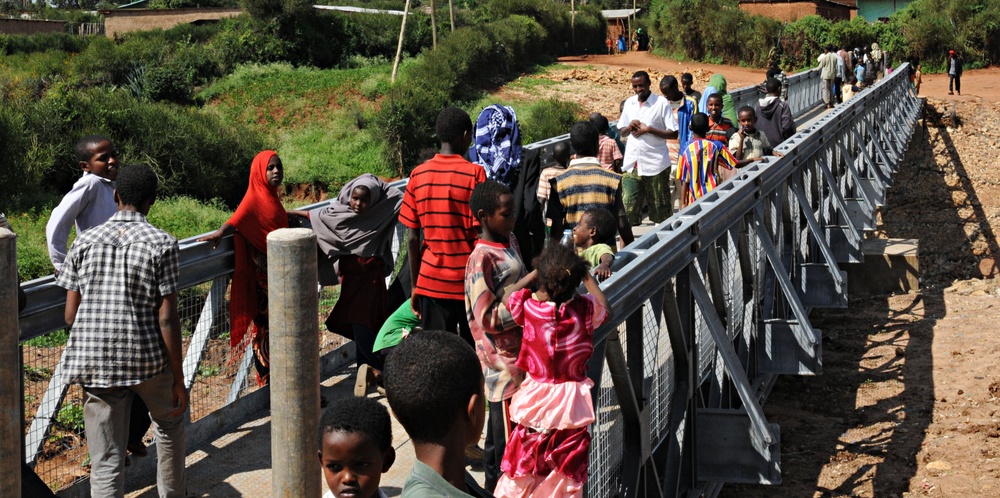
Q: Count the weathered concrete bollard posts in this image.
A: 2